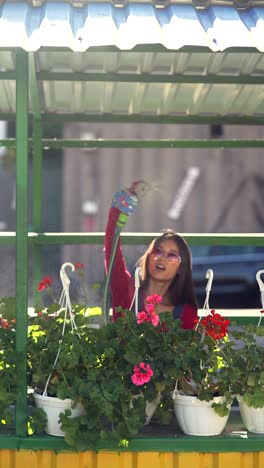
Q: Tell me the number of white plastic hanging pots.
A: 4